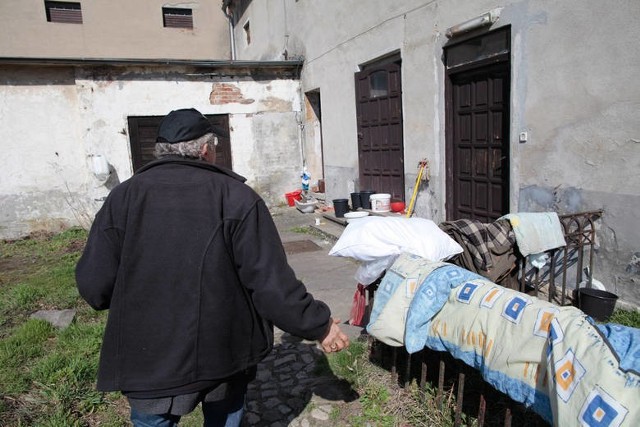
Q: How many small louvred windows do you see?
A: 2